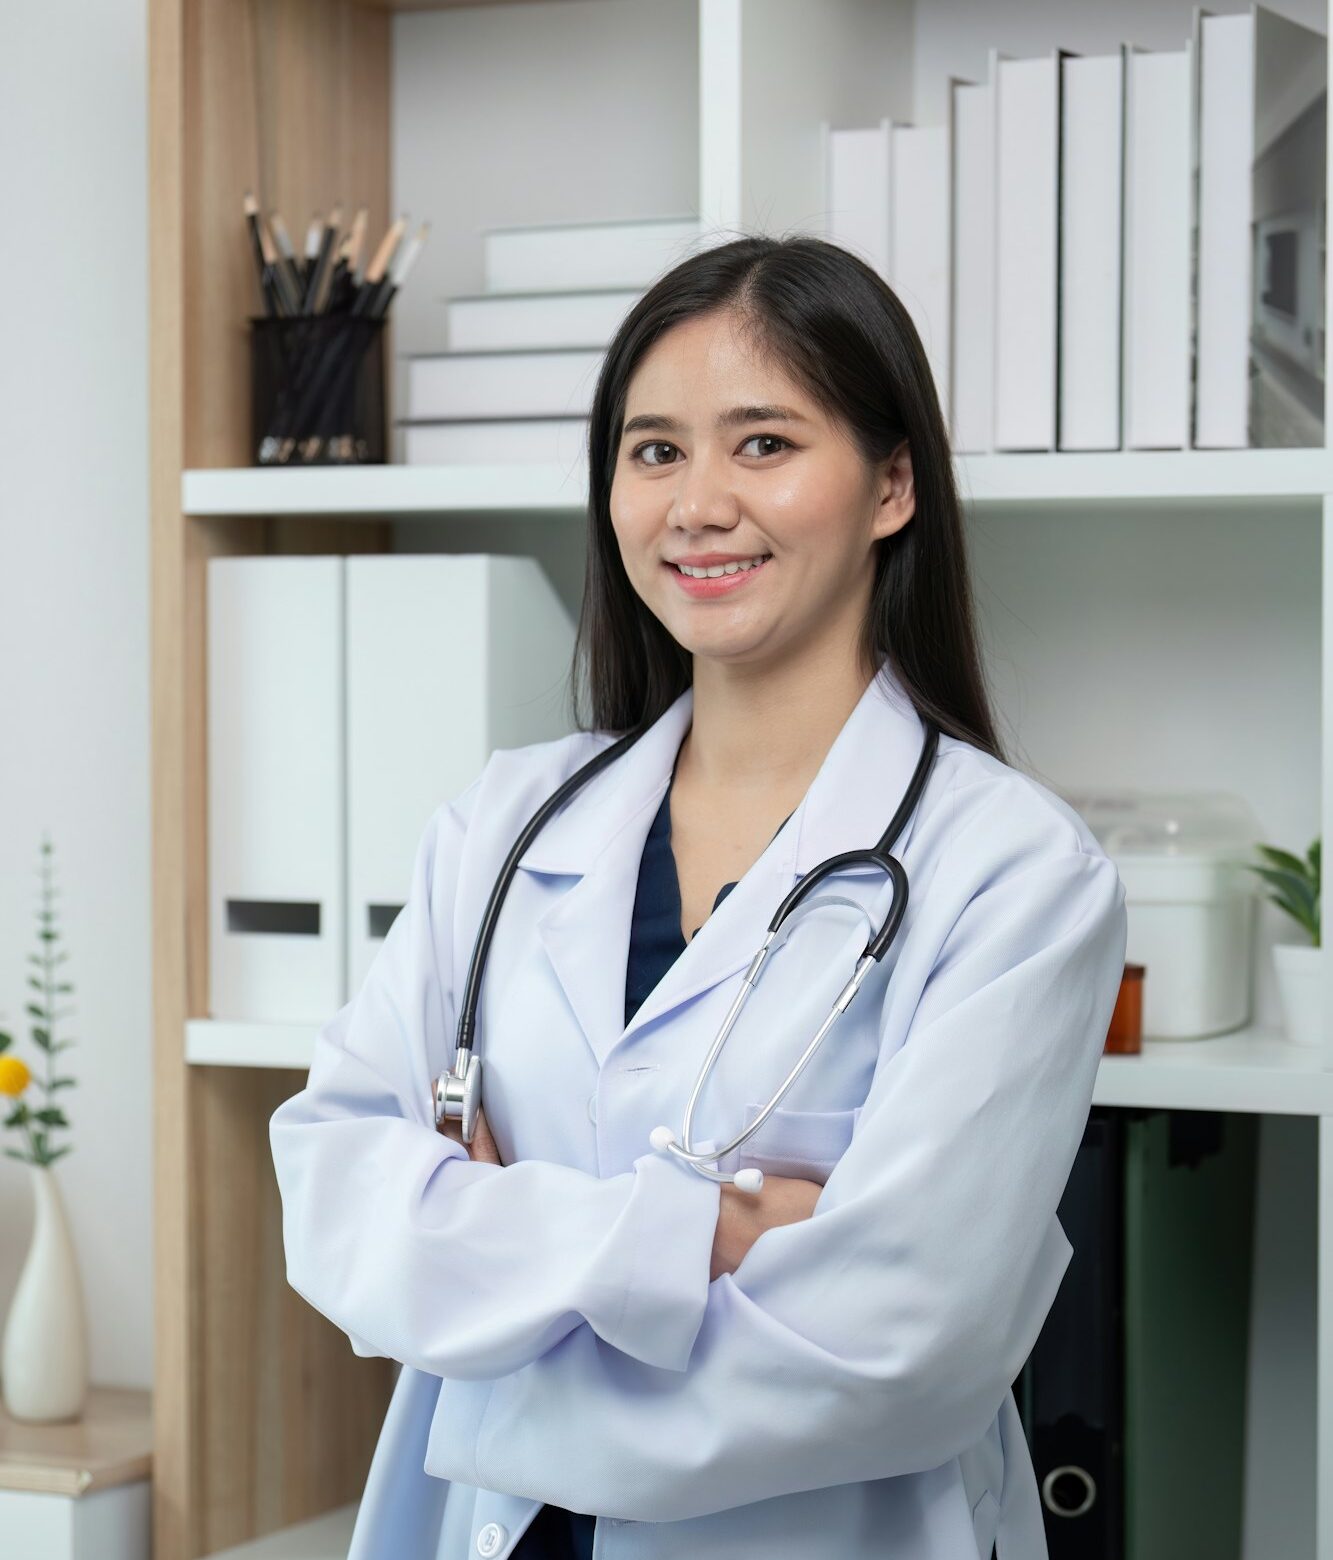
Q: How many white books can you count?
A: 11